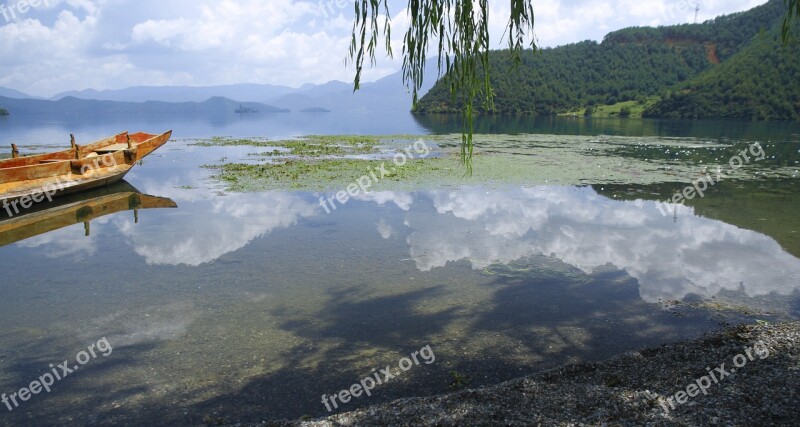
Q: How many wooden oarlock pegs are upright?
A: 4